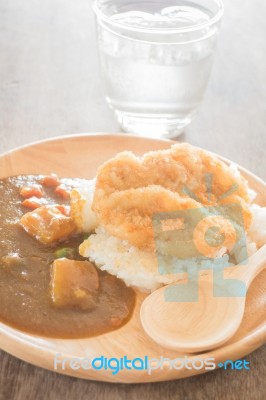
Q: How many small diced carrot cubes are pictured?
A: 5